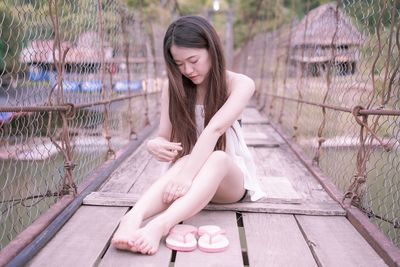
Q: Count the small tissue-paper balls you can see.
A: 0